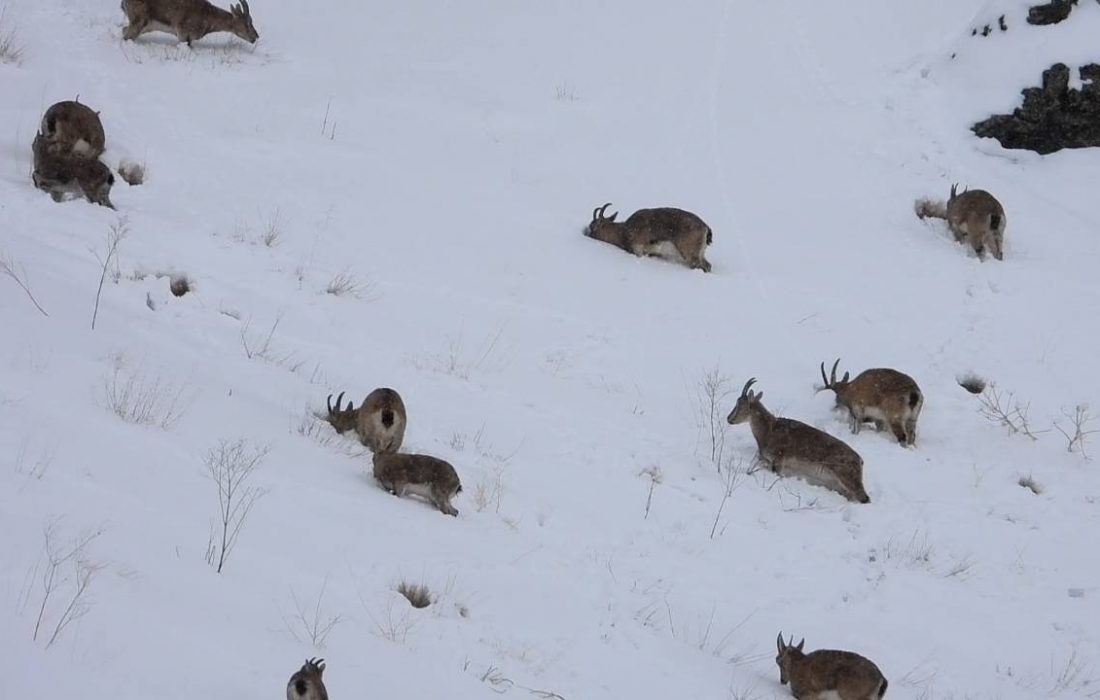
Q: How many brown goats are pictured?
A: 11